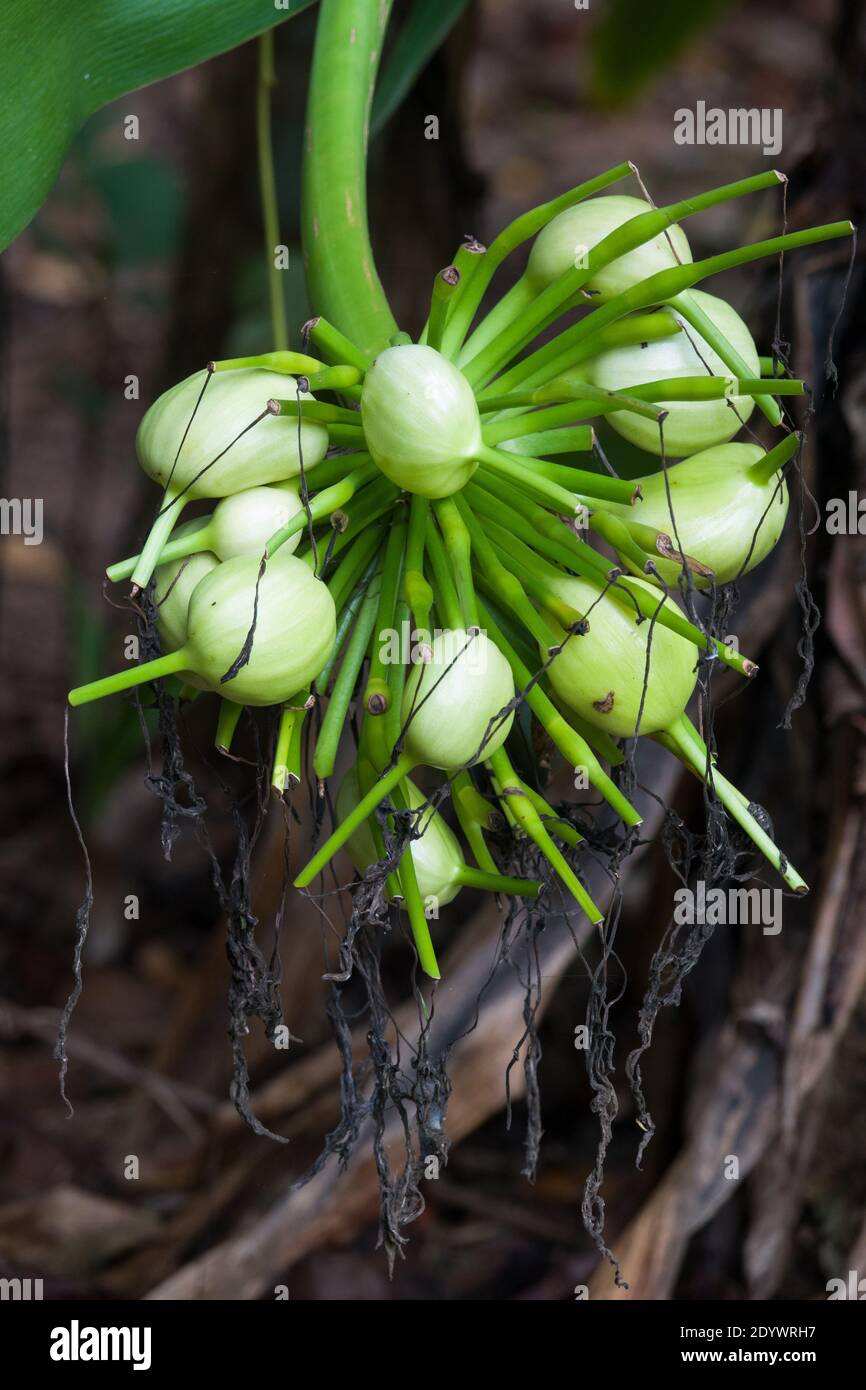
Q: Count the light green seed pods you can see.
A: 11